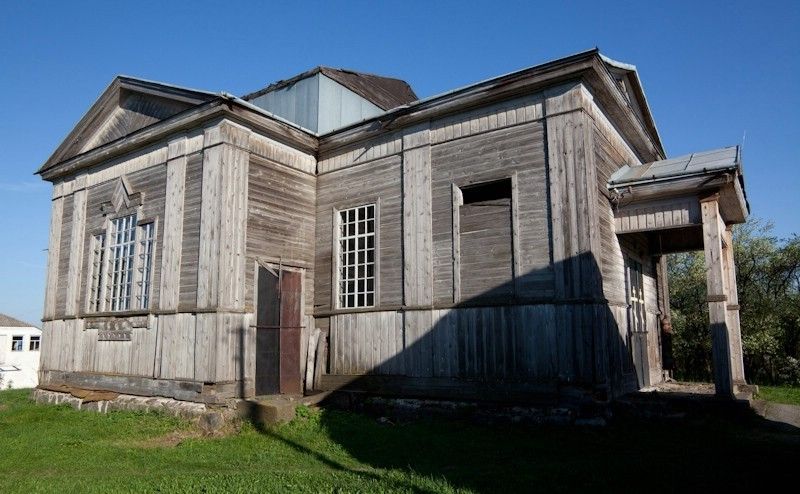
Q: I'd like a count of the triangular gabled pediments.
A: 2